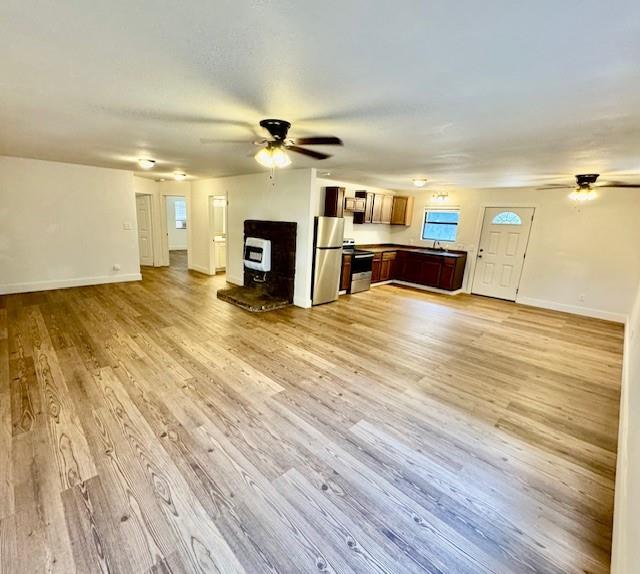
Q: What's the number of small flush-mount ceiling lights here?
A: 3